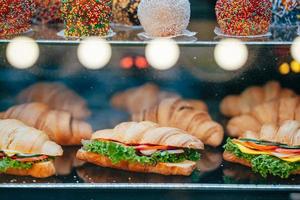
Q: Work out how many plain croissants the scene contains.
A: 6